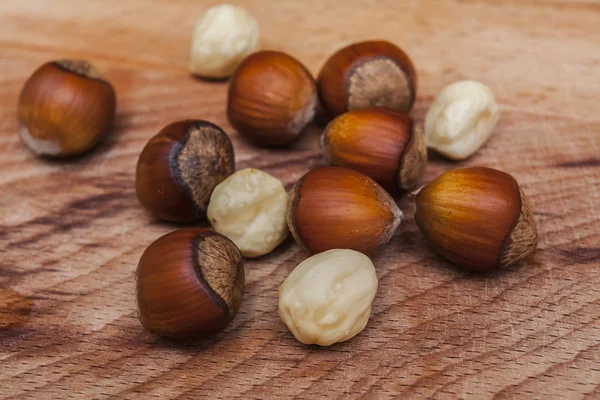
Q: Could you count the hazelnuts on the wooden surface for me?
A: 12